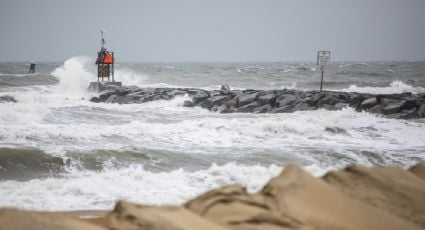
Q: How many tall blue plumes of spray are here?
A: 0